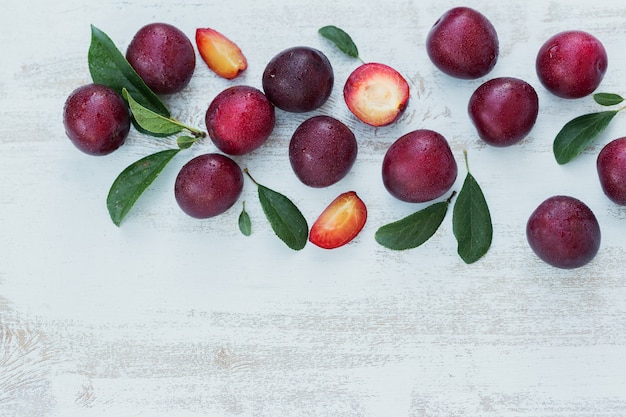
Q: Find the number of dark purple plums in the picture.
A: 12